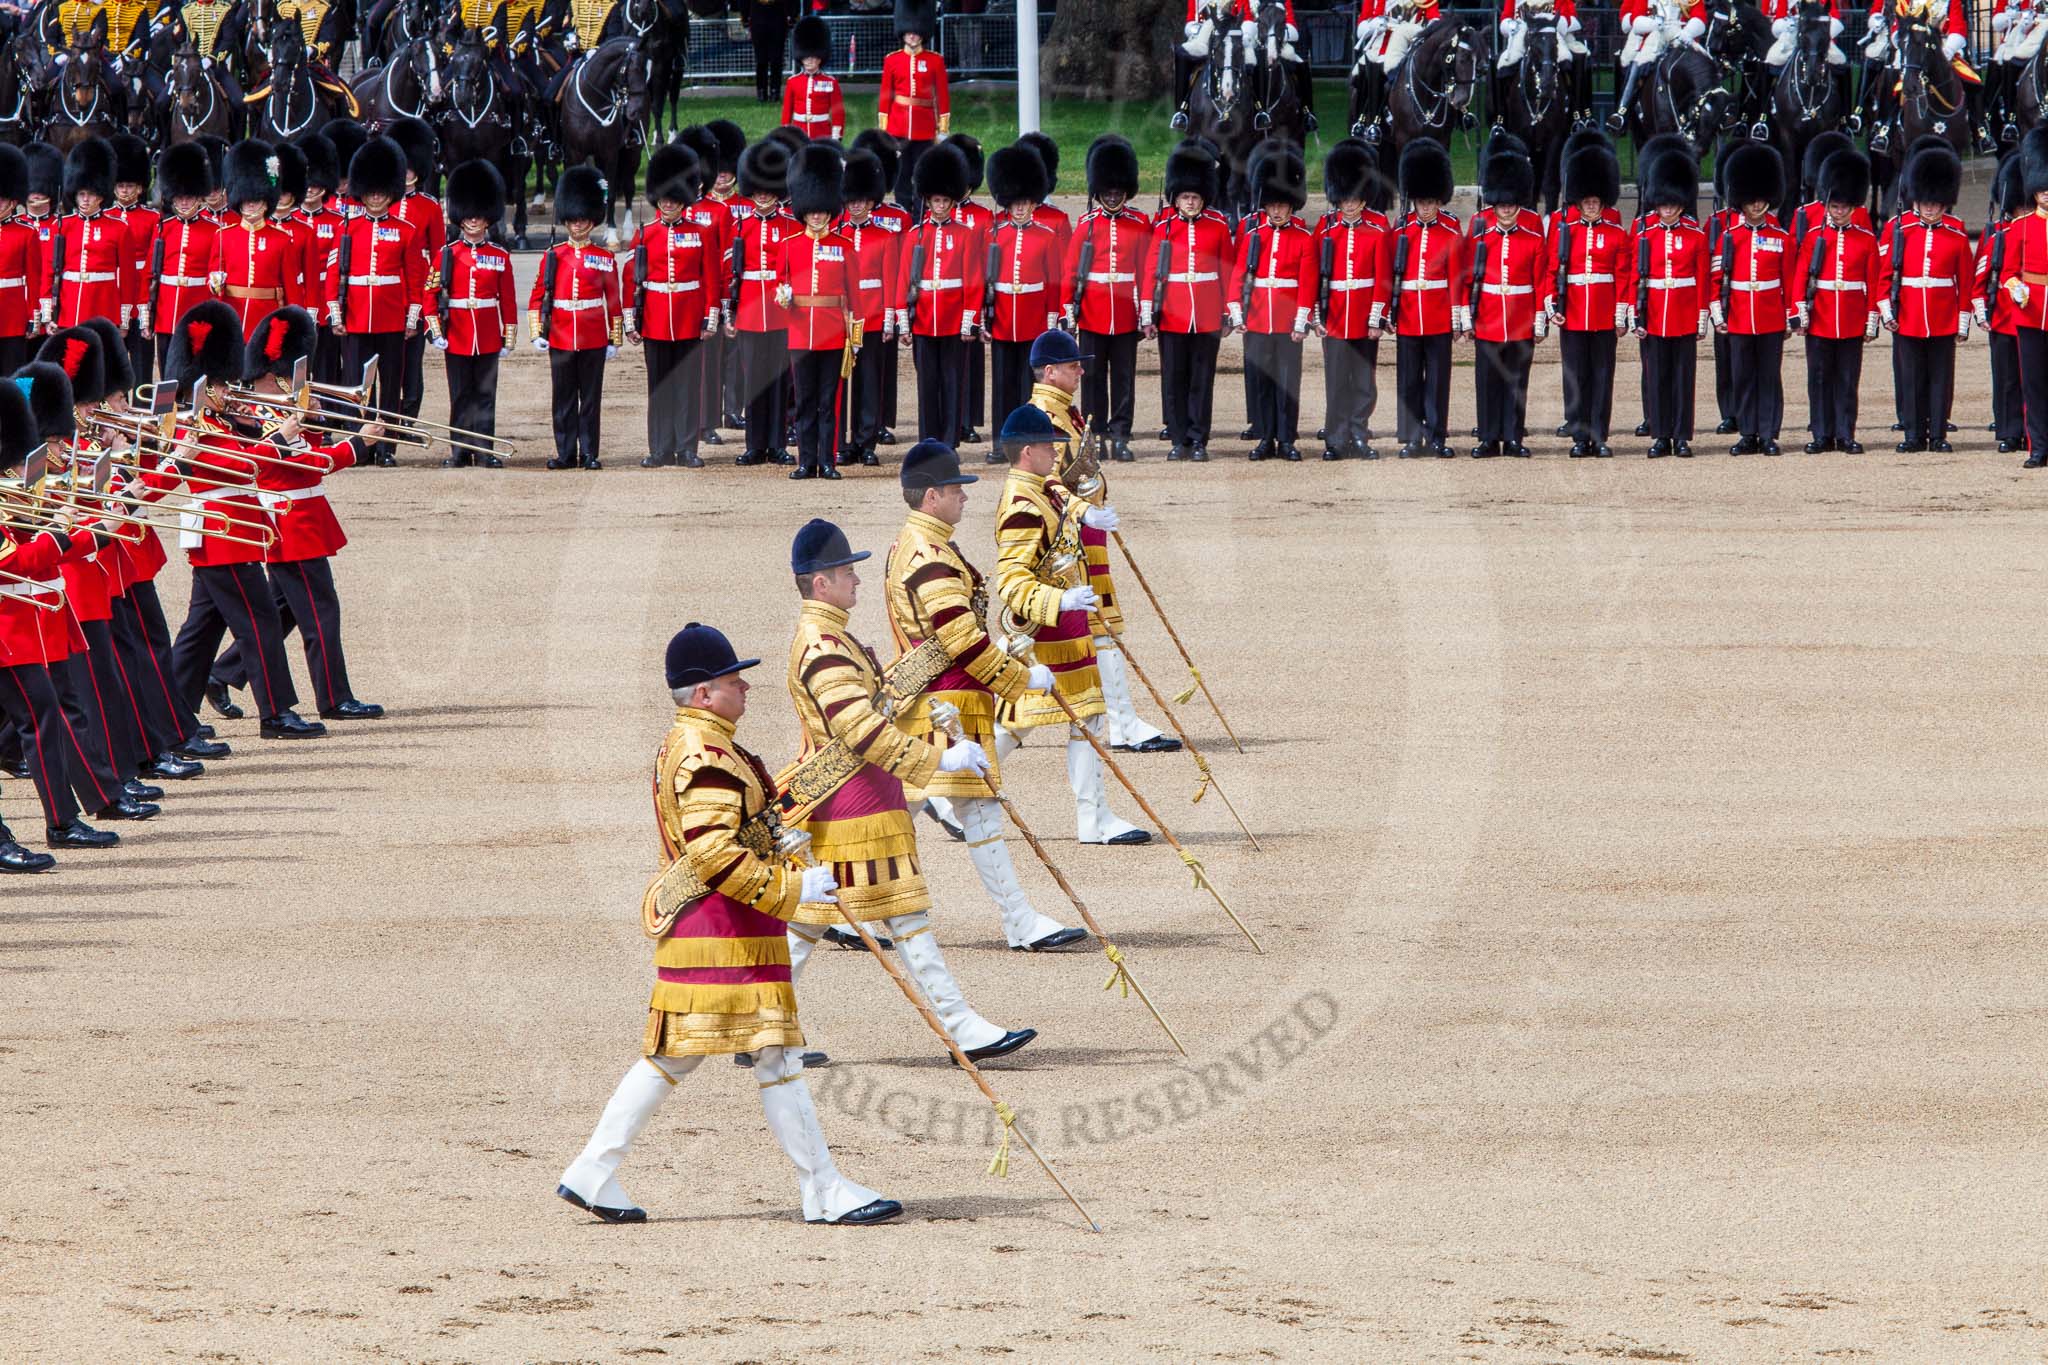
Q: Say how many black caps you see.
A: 5